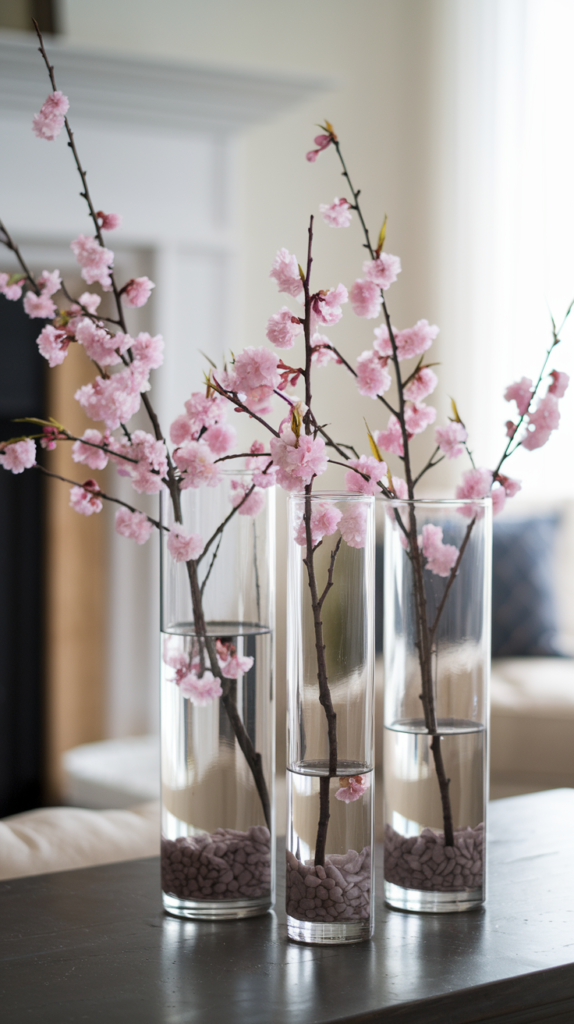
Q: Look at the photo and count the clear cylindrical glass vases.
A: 3